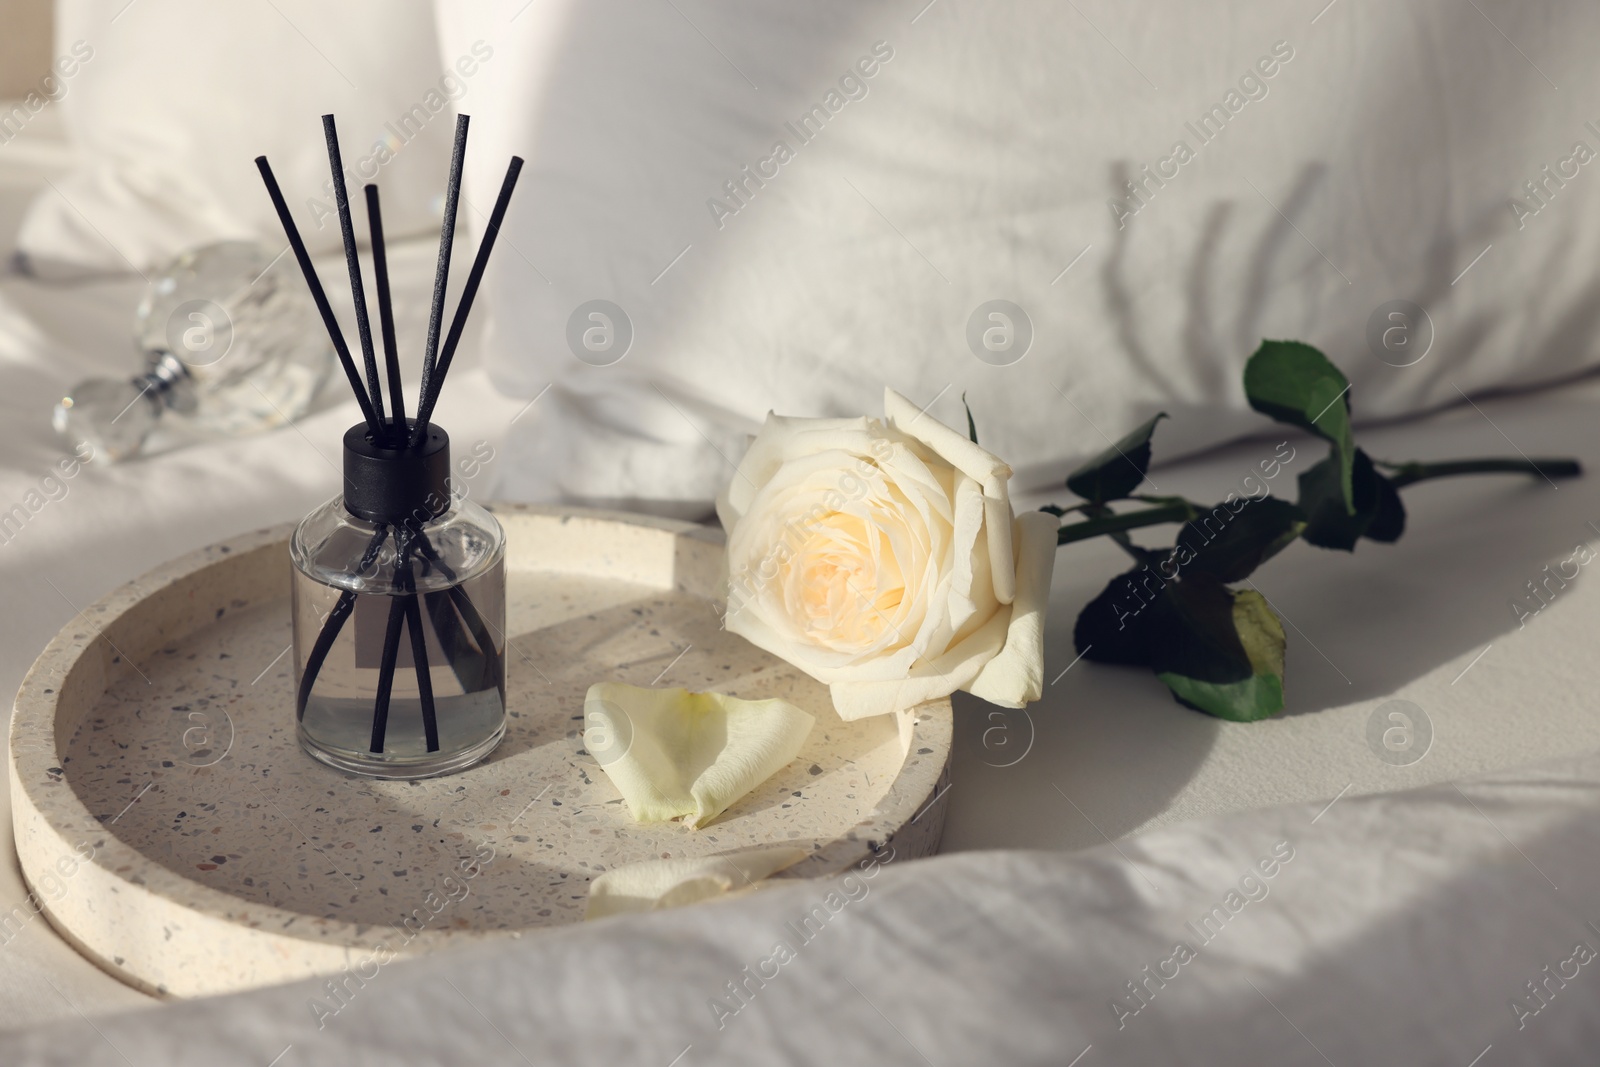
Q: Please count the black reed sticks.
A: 5